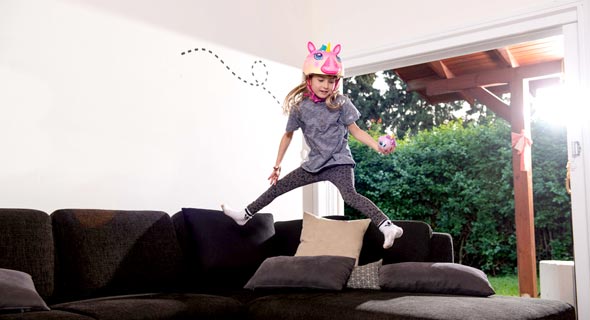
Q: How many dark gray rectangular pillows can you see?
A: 3